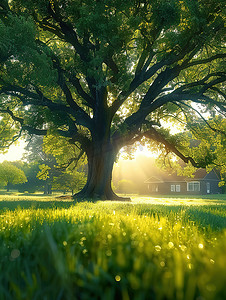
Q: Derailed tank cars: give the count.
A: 0